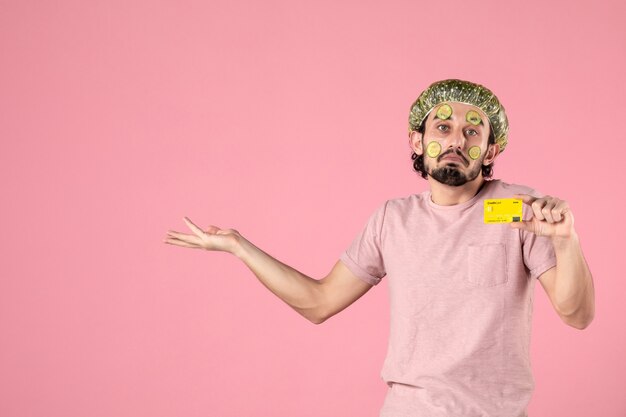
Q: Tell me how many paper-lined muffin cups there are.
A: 0